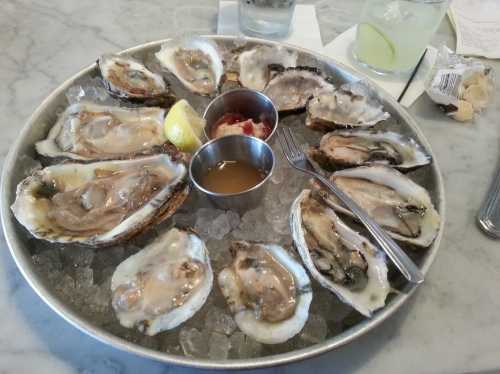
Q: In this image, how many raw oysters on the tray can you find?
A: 12